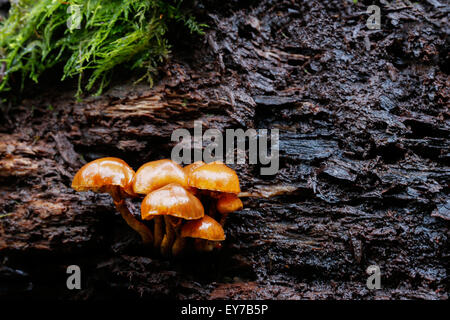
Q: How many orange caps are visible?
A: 7